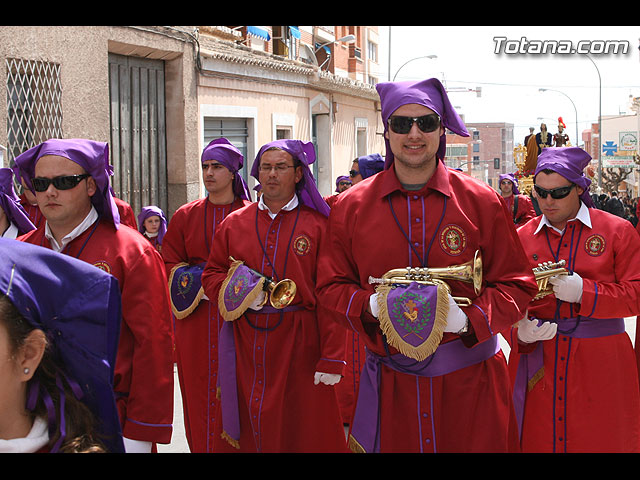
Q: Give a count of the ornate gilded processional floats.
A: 1